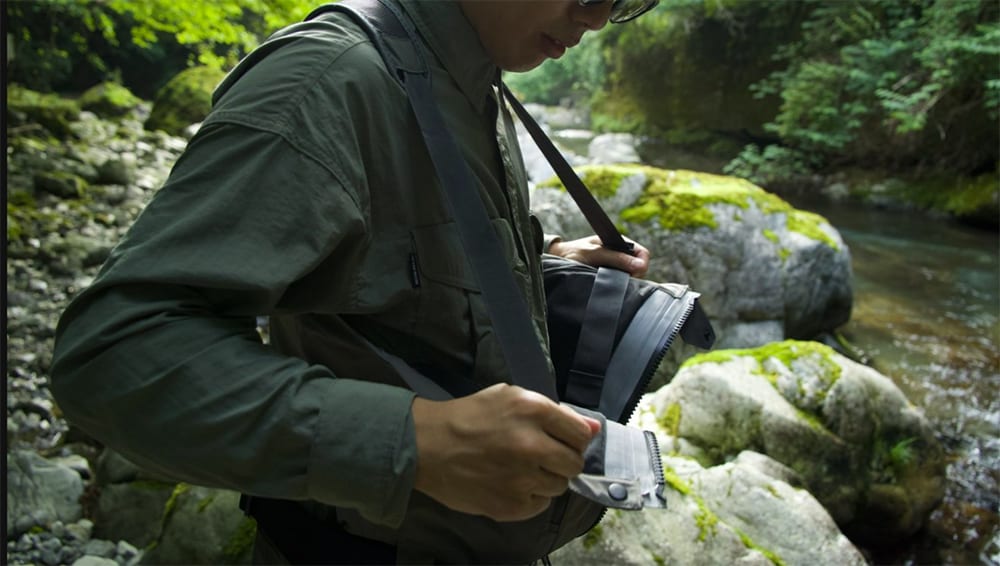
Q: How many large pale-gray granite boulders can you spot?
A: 3